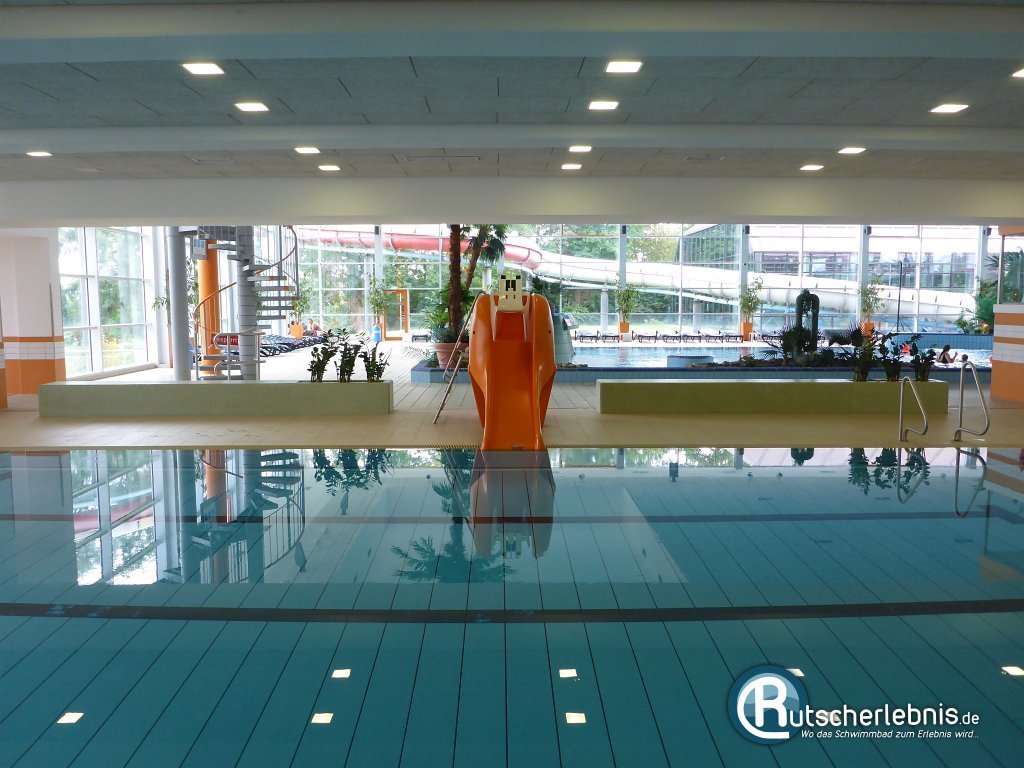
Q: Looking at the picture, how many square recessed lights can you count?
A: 13